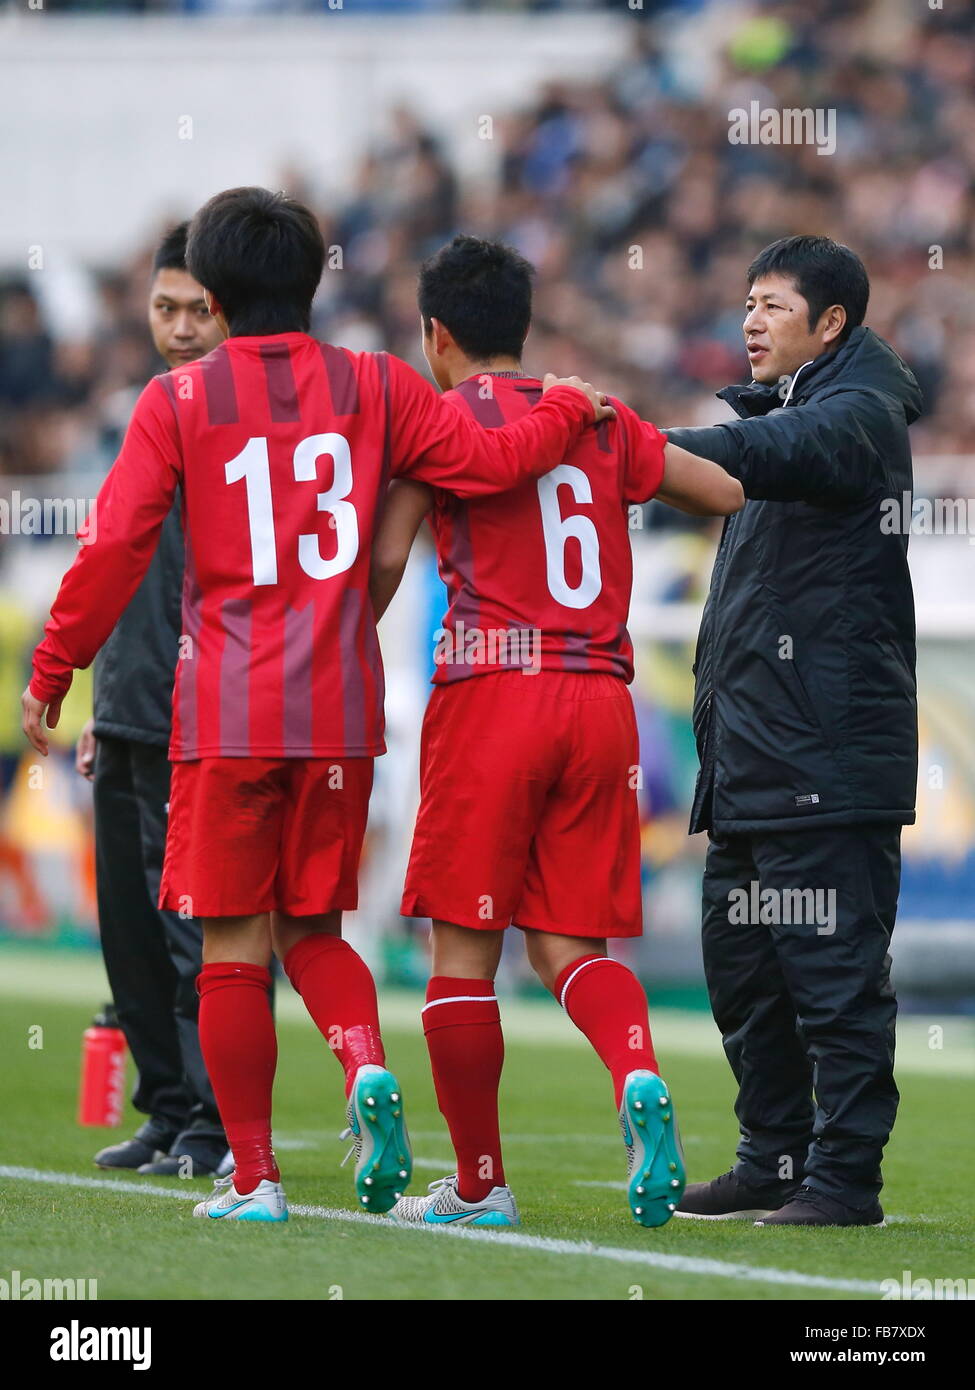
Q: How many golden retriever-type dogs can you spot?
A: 0